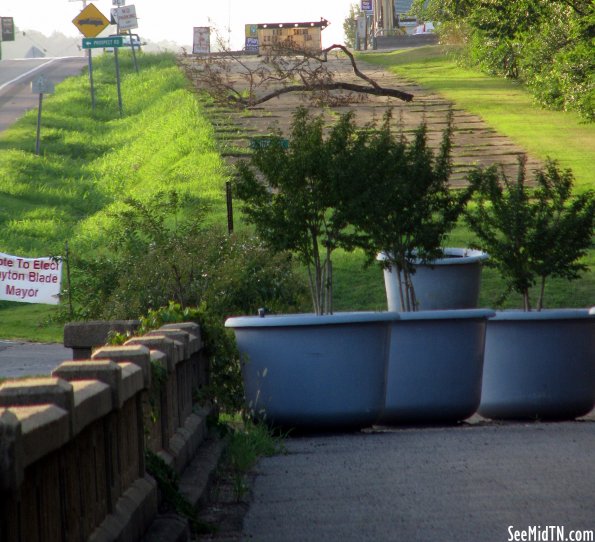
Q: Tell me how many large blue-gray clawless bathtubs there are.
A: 4